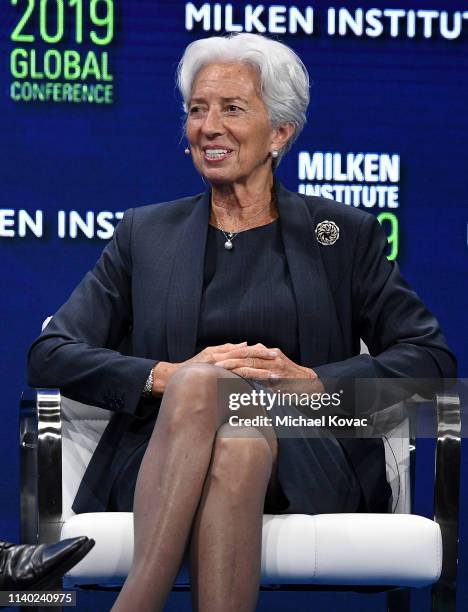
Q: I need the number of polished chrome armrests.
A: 2